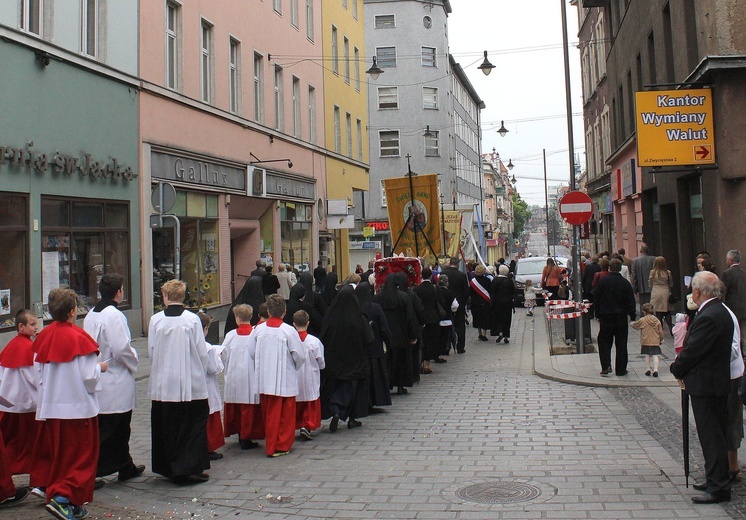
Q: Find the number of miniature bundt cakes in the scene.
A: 0